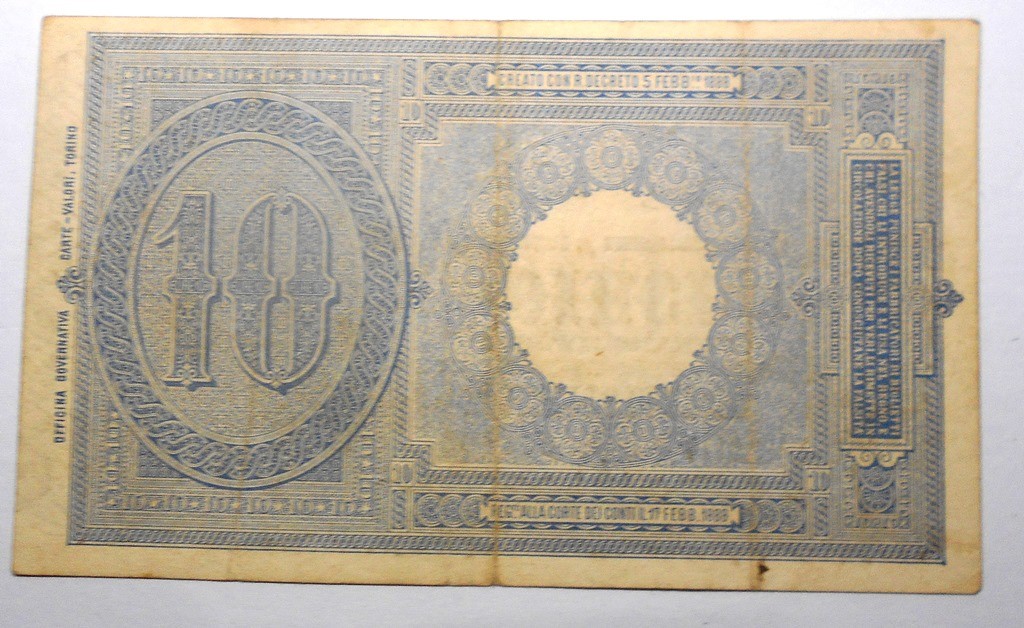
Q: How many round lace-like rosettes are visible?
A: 13